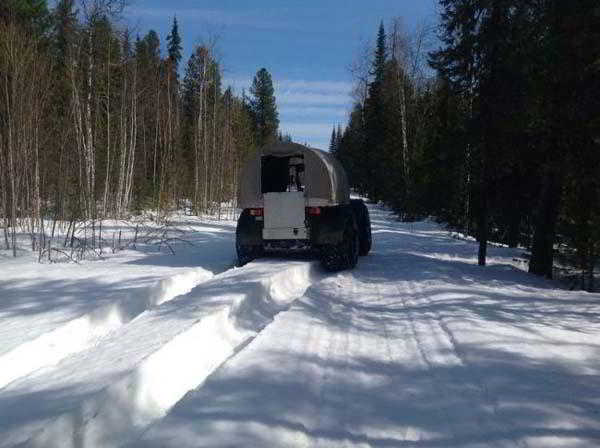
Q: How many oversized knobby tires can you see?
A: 3